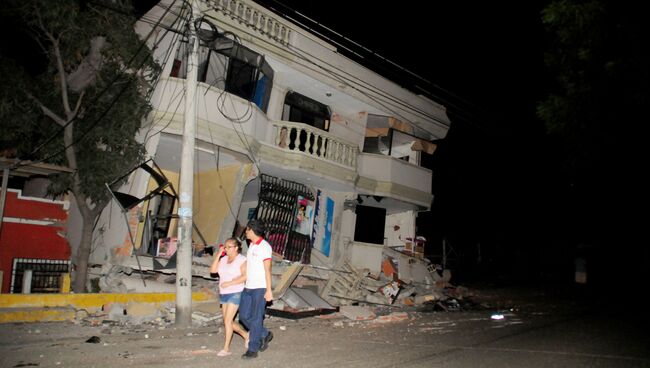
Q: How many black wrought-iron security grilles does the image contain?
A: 2